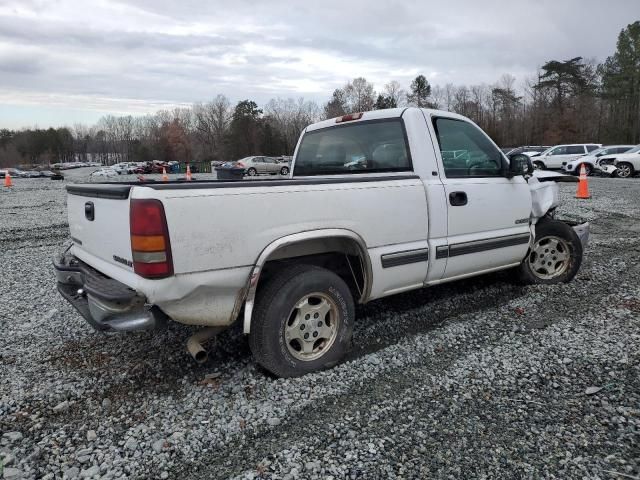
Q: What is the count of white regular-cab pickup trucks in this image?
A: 1